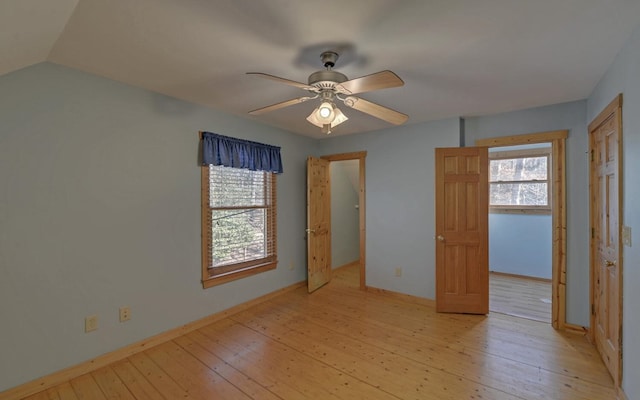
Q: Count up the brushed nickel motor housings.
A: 1